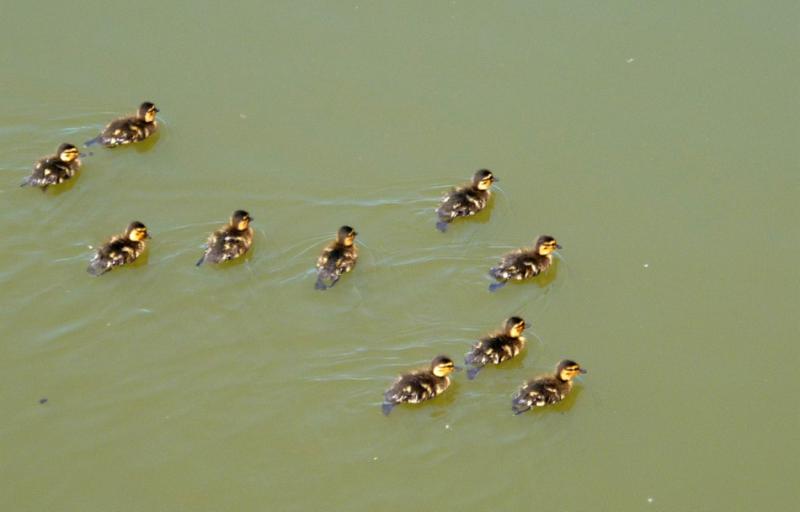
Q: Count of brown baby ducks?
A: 10